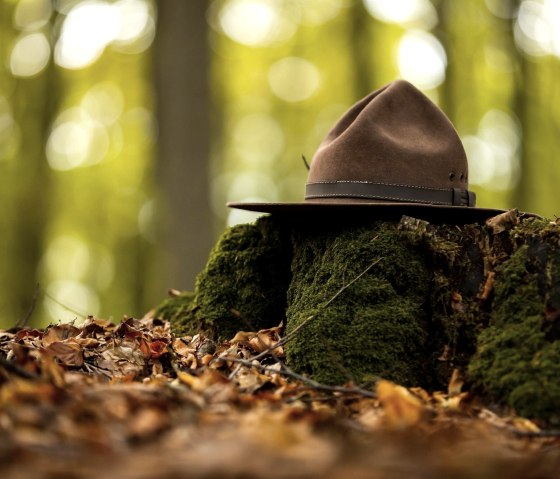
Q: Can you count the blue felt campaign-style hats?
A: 0